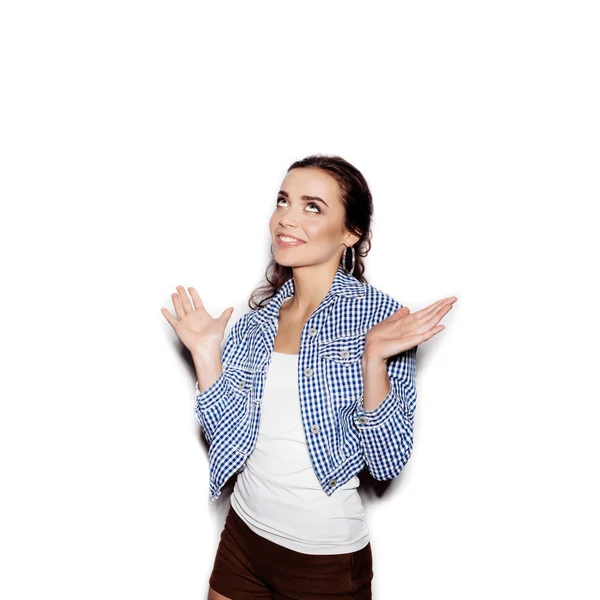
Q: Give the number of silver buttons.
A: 7